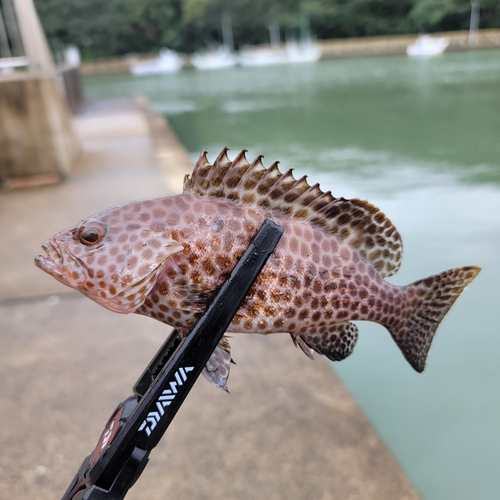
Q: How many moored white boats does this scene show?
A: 5